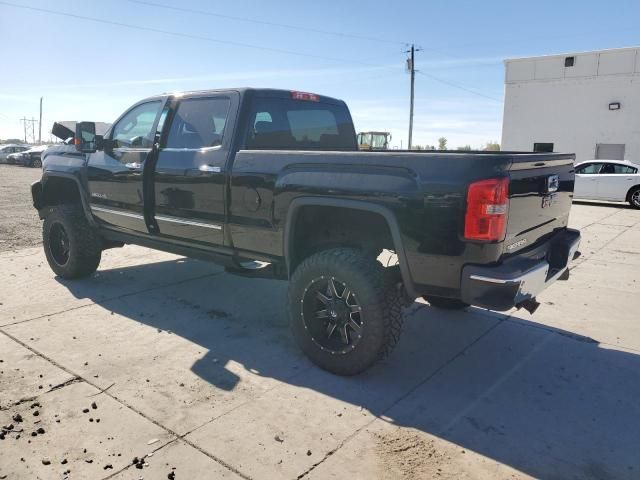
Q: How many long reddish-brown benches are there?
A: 0